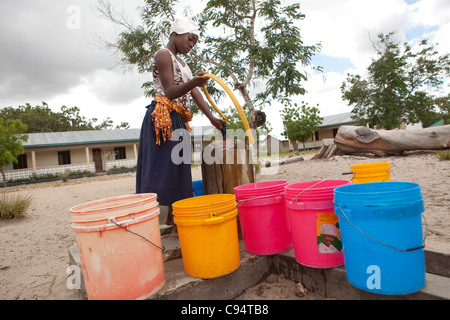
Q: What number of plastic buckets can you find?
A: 7